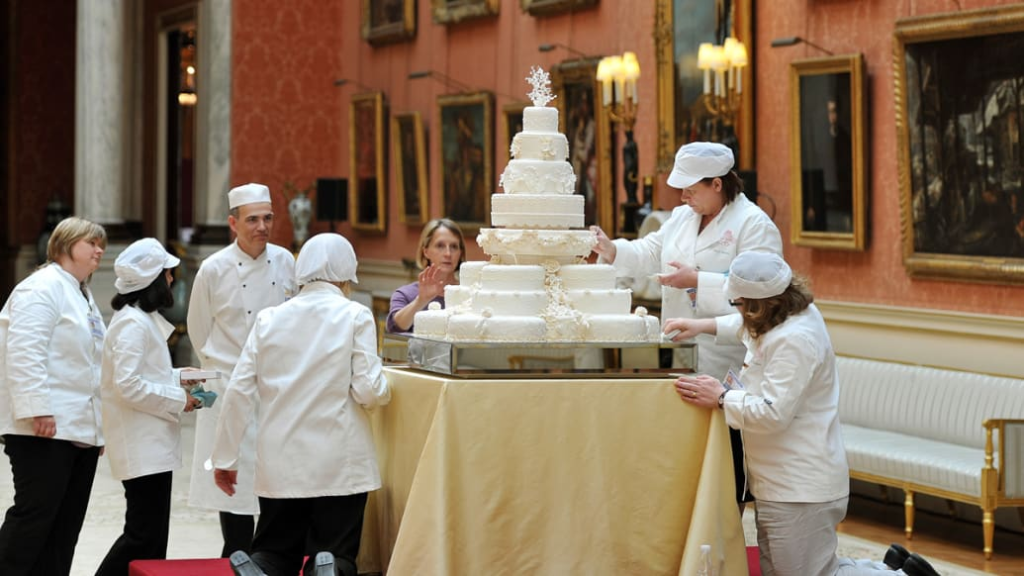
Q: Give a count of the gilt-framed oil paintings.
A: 11